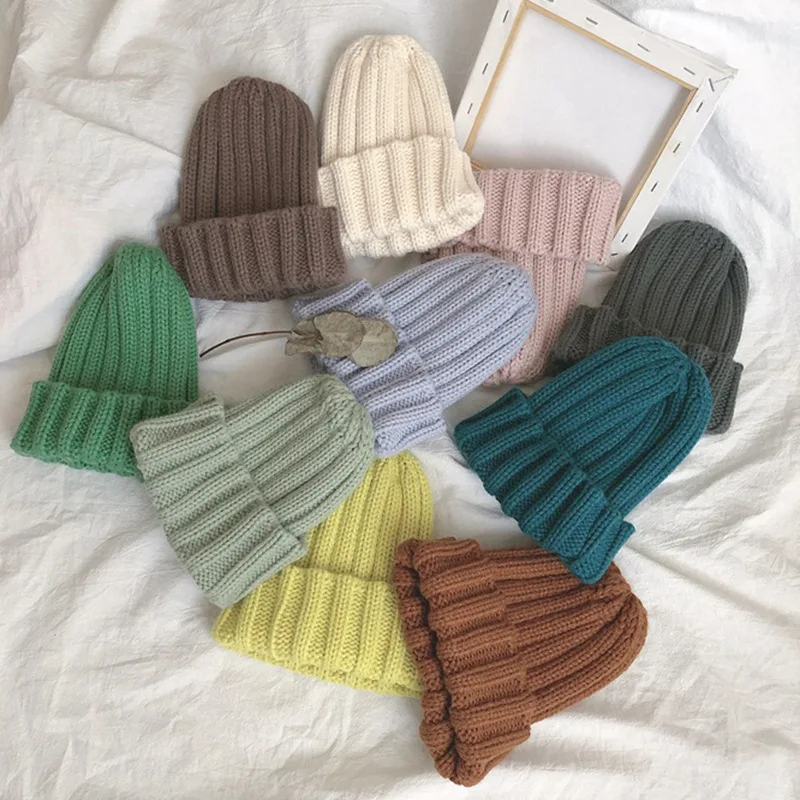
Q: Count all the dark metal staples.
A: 13